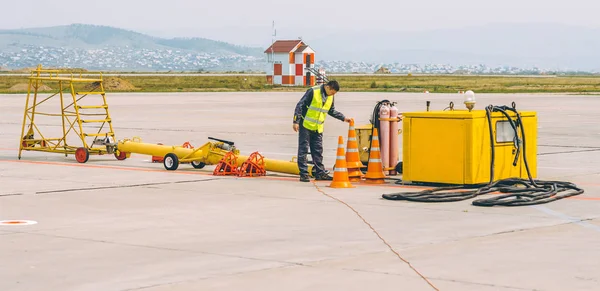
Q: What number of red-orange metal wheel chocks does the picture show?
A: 2